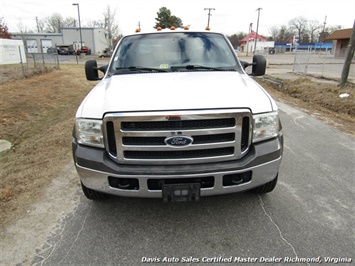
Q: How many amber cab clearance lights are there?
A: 5